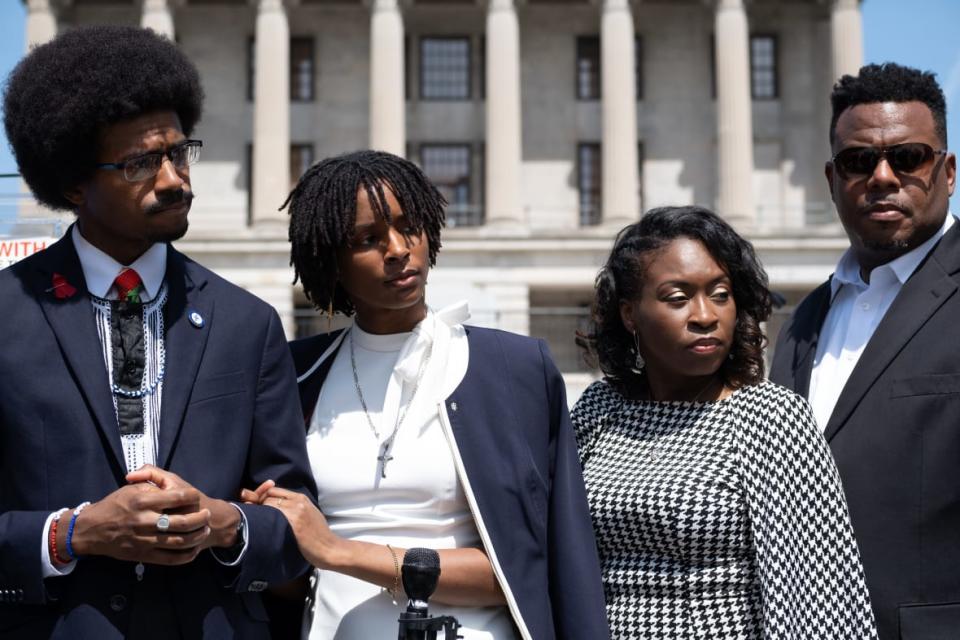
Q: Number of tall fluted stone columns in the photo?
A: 8